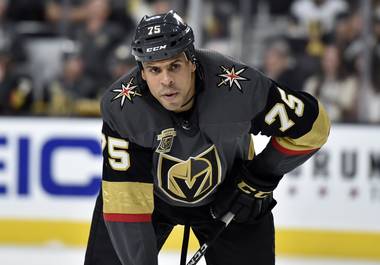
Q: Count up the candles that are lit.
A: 0